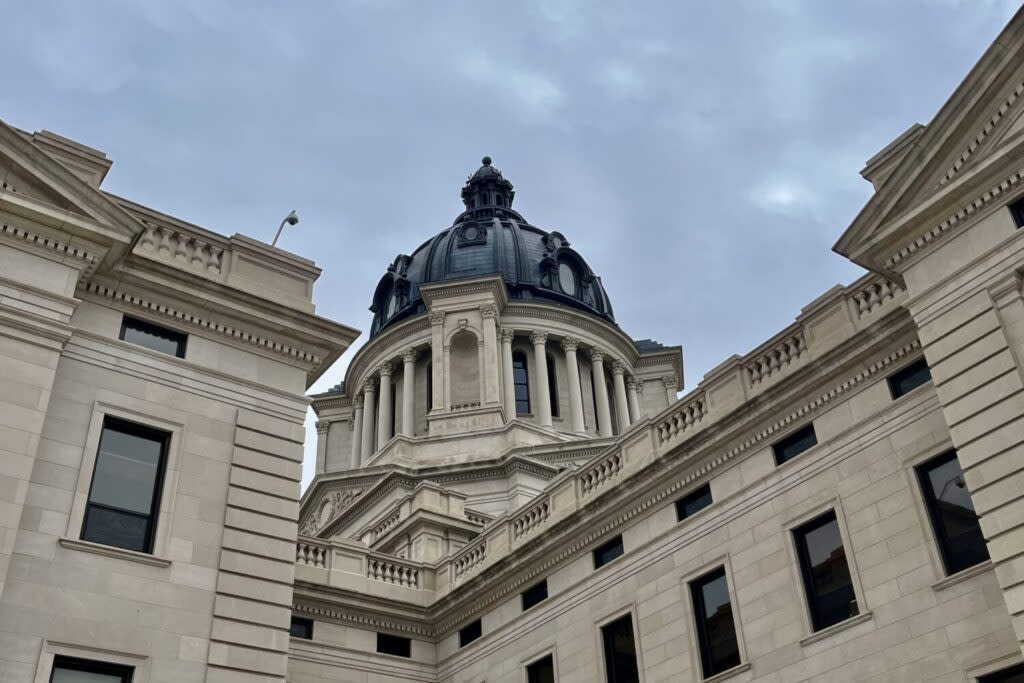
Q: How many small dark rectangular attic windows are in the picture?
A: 10